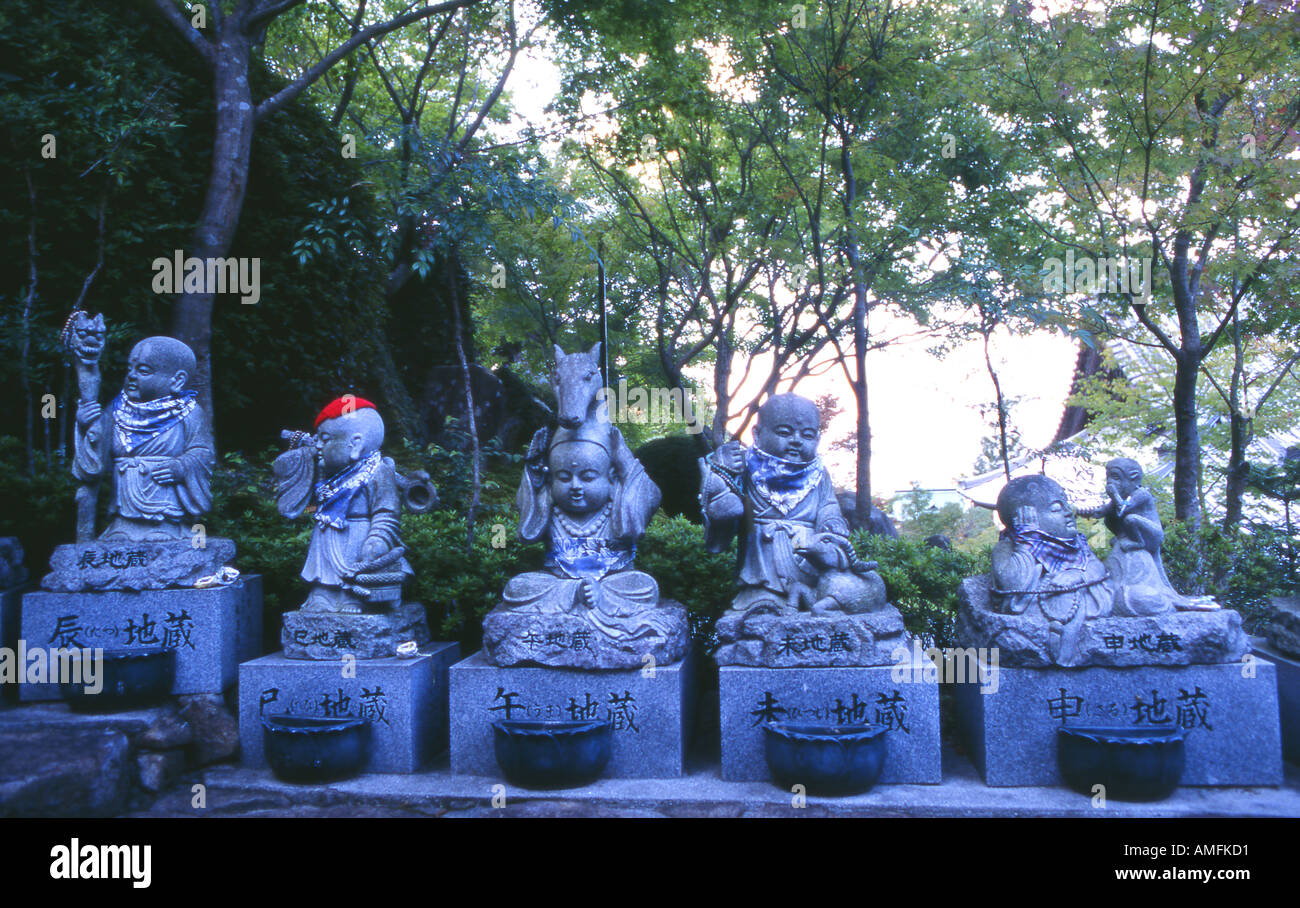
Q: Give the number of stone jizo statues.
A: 5